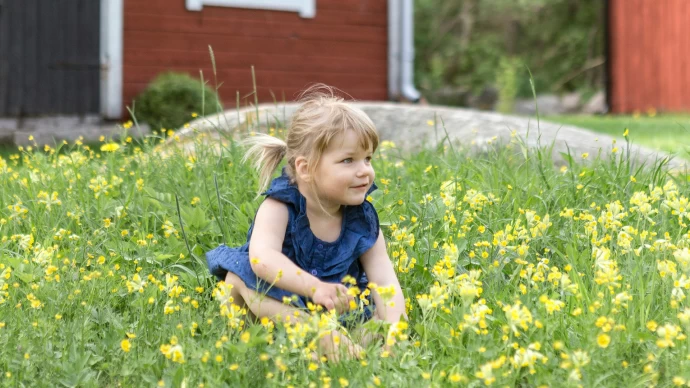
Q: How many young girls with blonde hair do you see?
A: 1